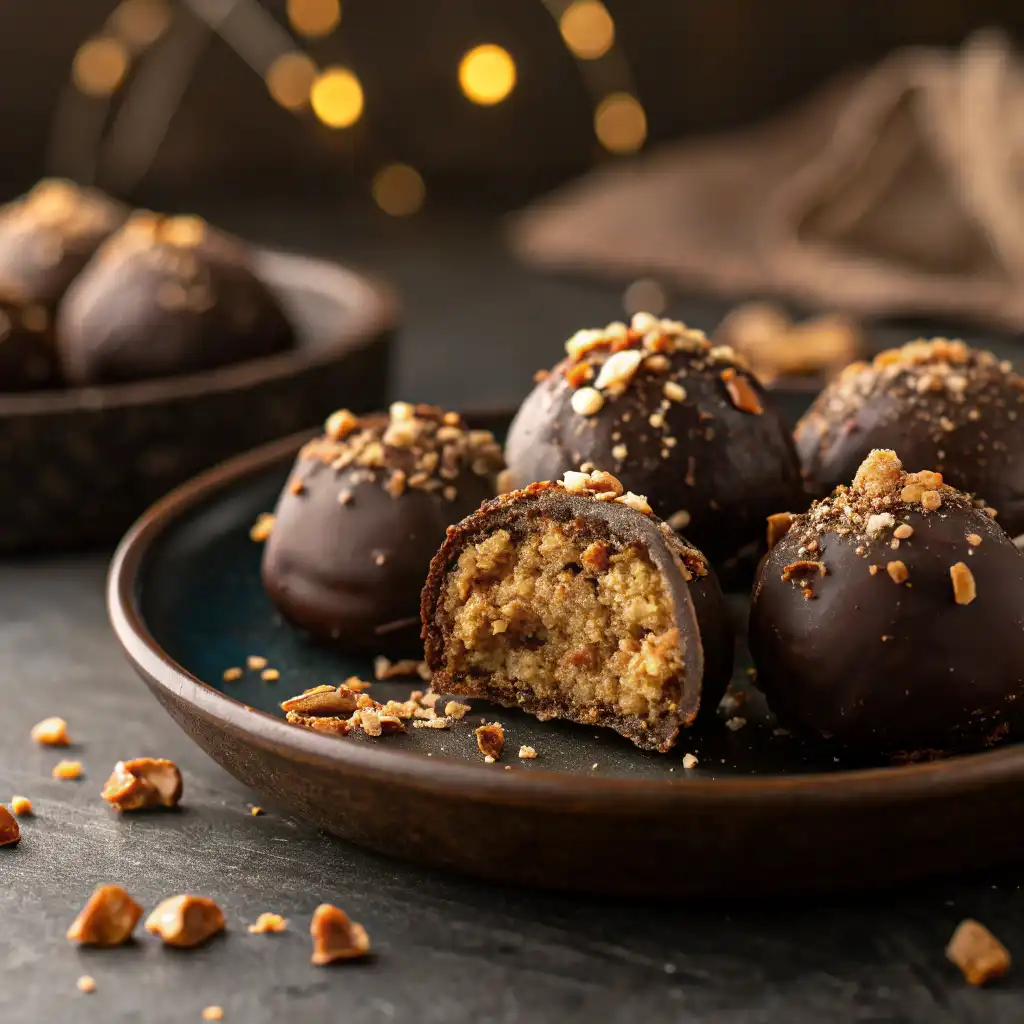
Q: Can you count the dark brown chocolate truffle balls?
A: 8